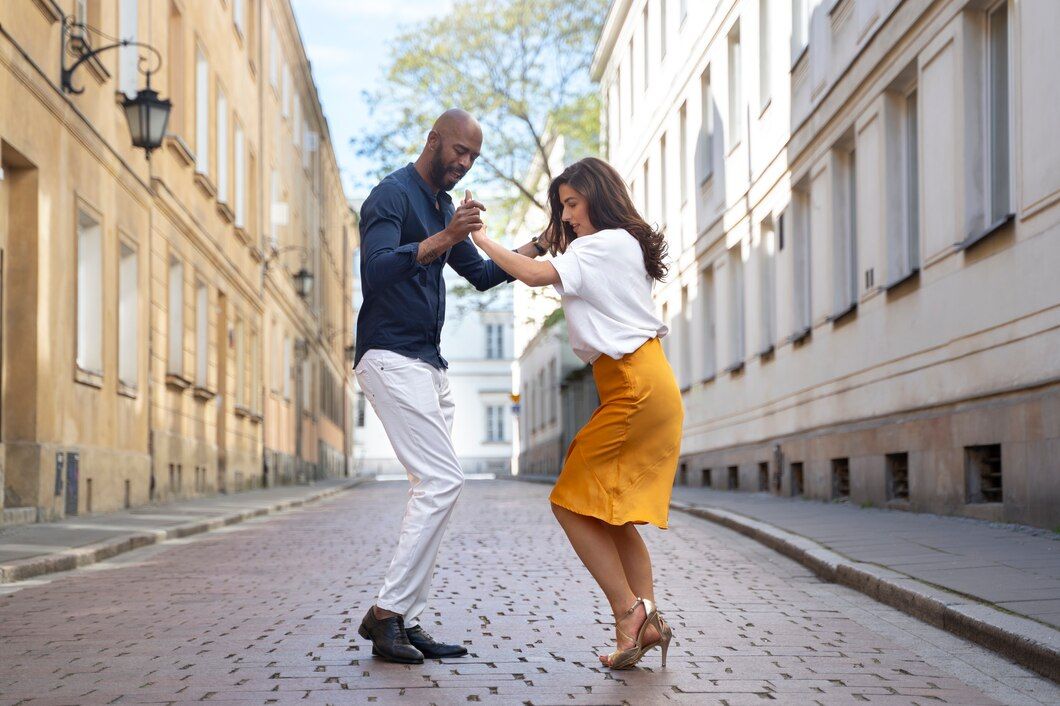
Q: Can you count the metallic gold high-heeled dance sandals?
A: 2